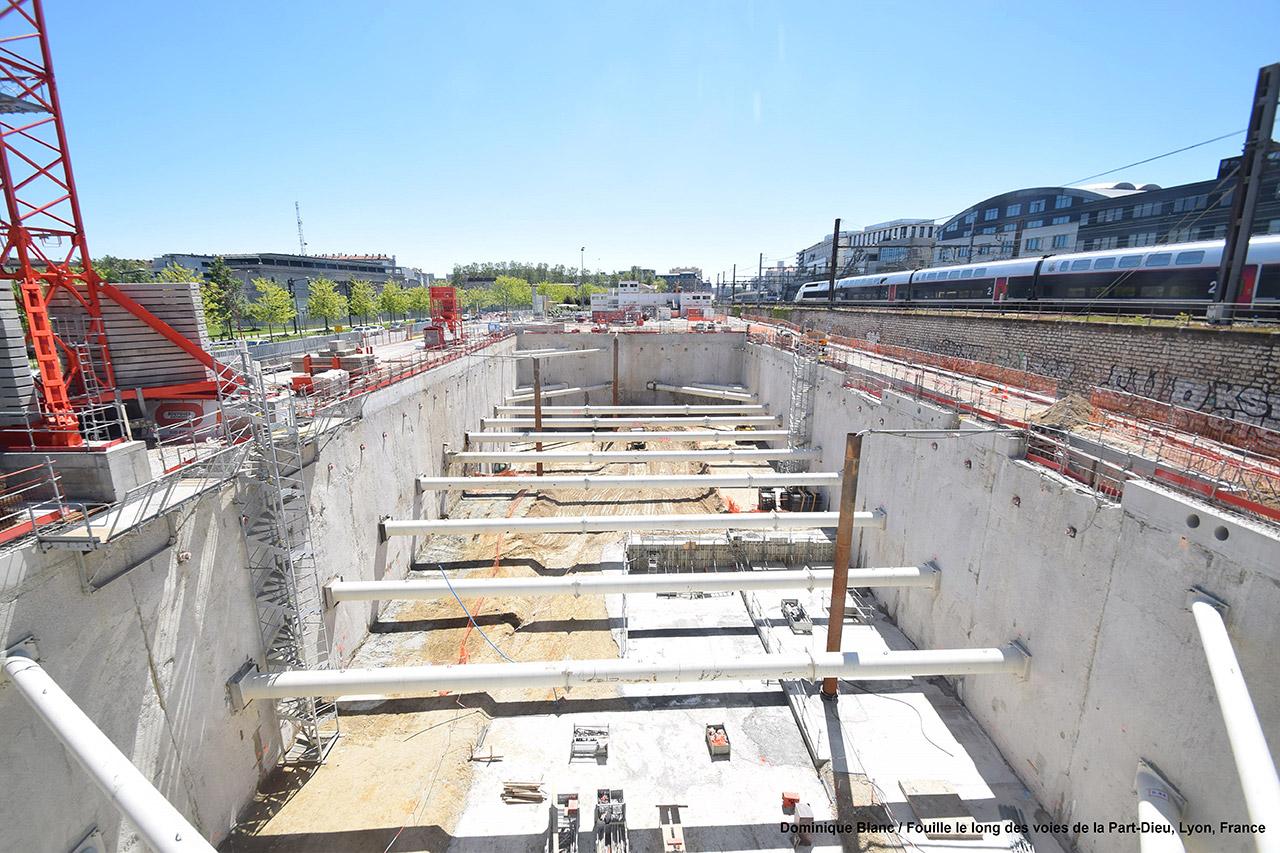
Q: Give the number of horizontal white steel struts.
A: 8